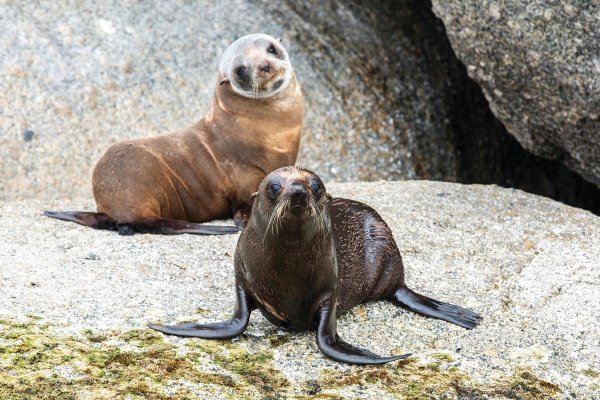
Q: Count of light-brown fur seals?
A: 1